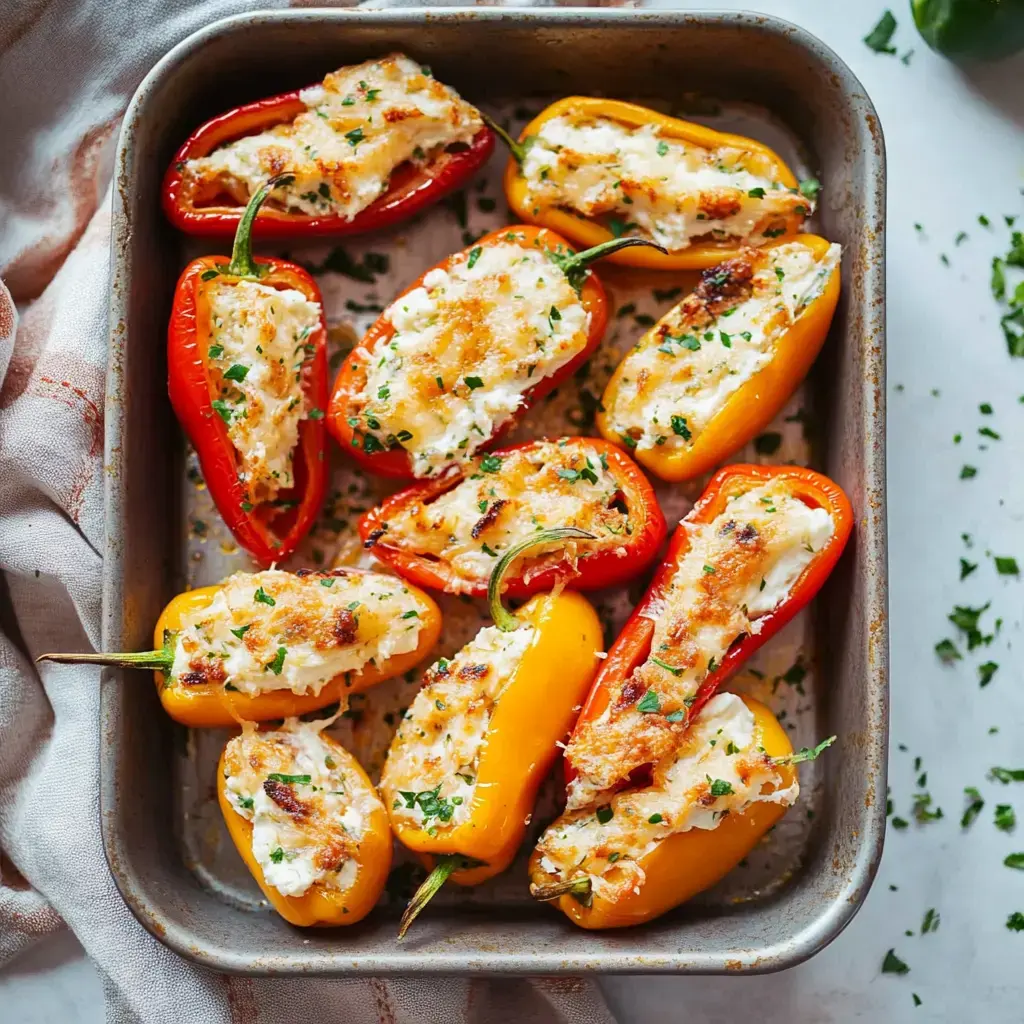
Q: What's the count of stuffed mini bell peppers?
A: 11